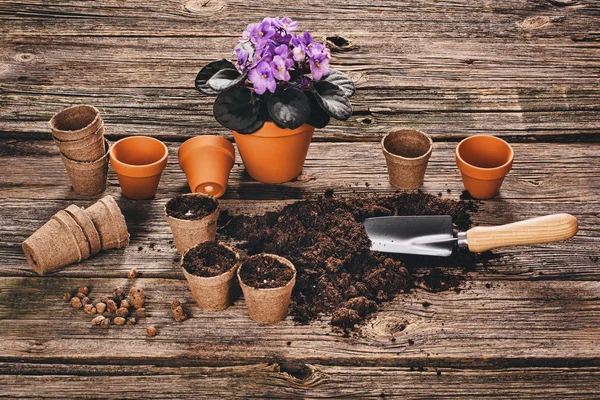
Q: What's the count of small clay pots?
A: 3